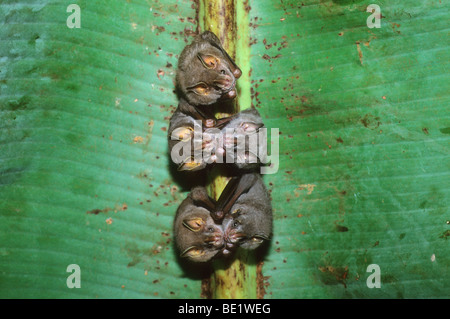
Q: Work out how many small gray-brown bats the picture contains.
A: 5